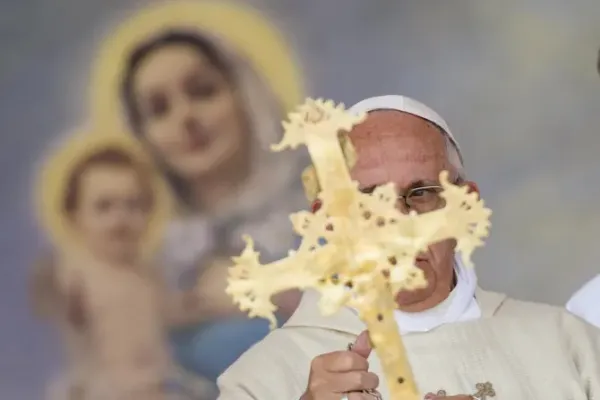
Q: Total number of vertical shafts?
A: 1